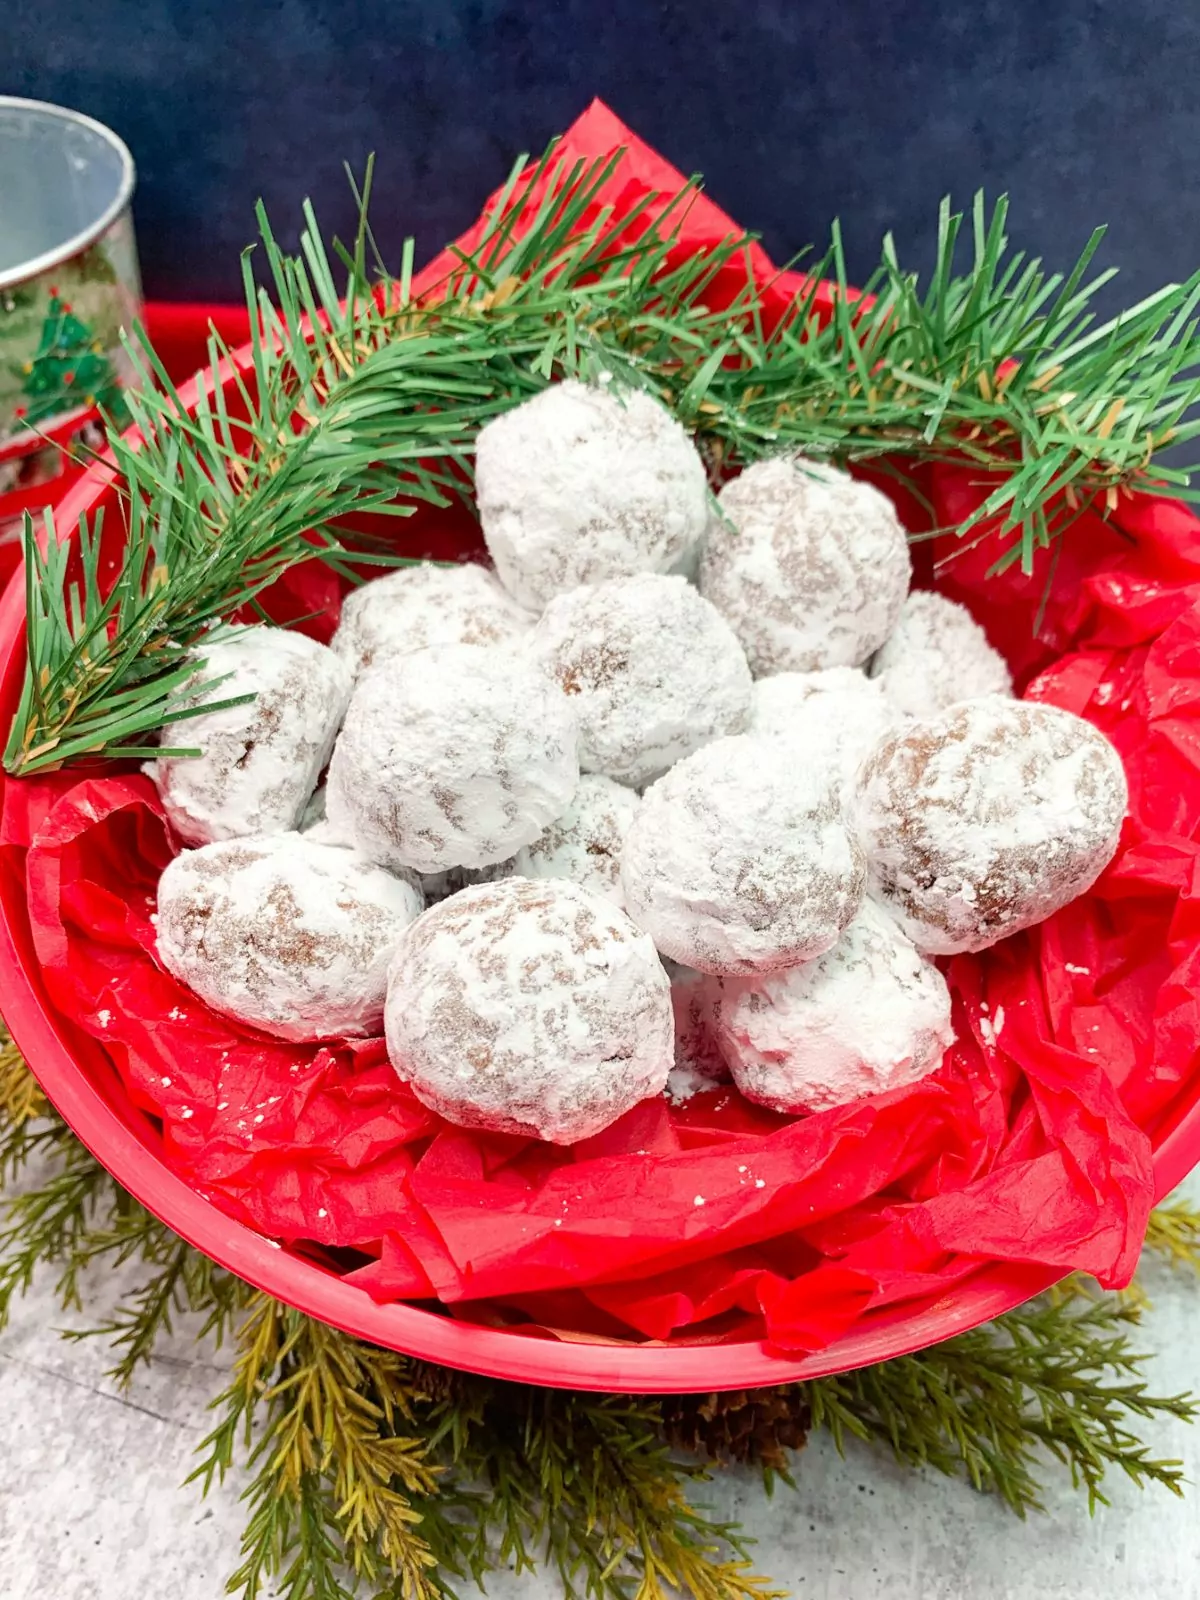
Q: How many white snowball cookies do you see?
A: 14